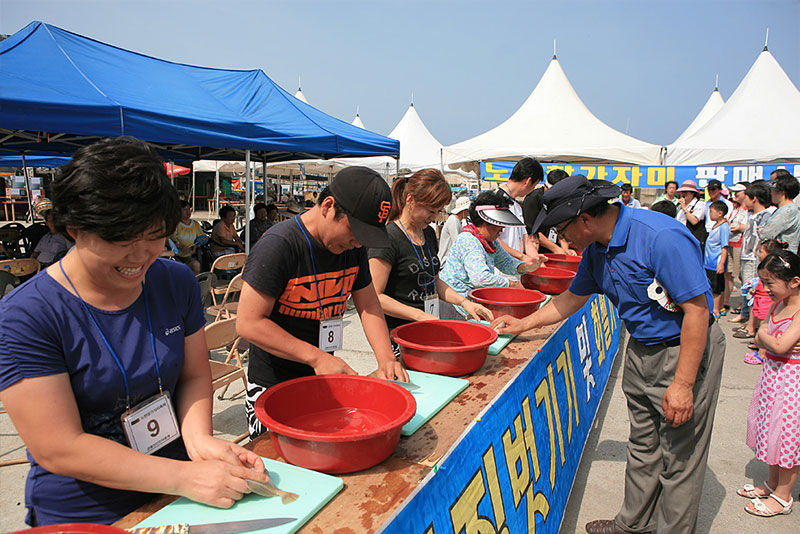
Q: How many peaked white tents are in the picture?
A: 6